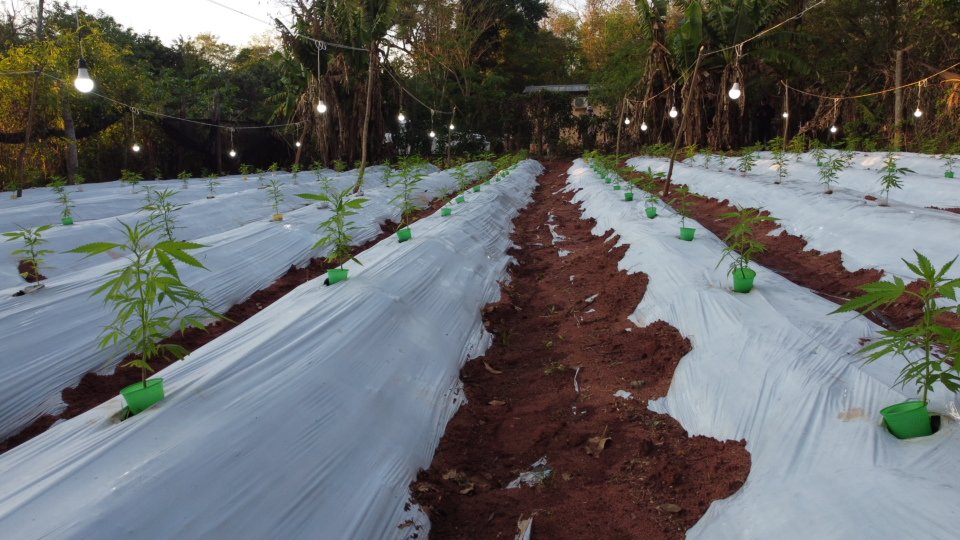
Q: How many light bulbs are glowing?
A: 15